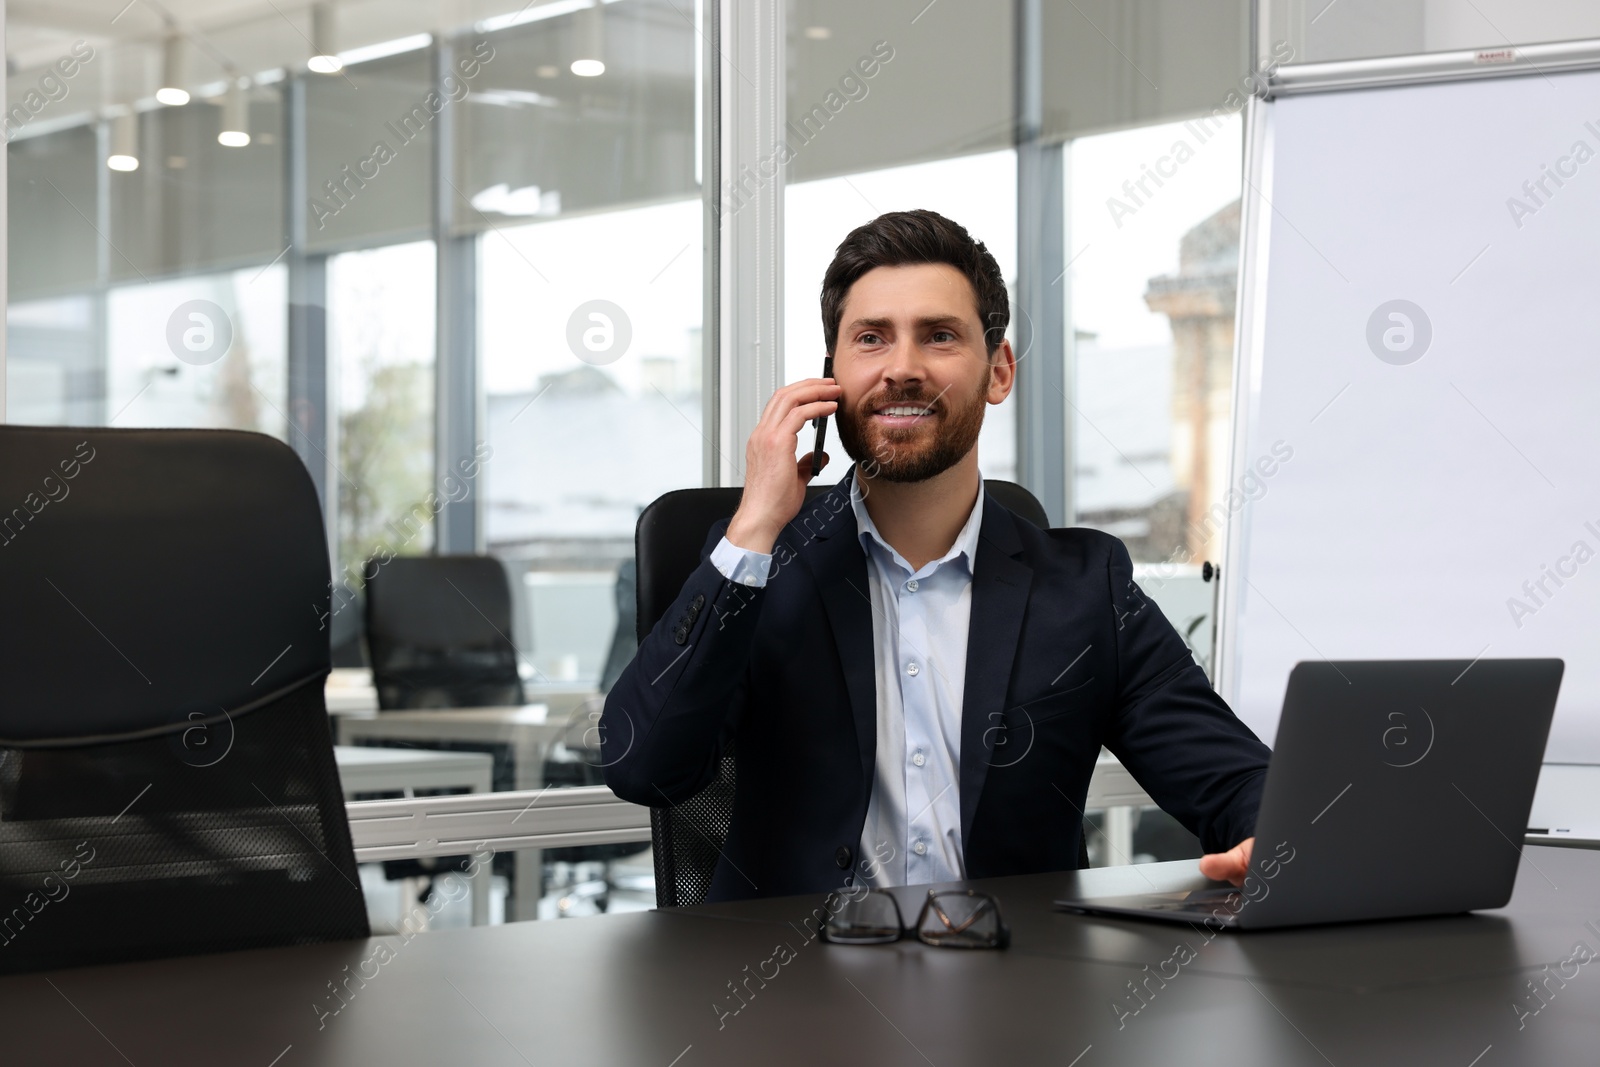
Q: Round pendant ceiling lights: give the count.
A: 5